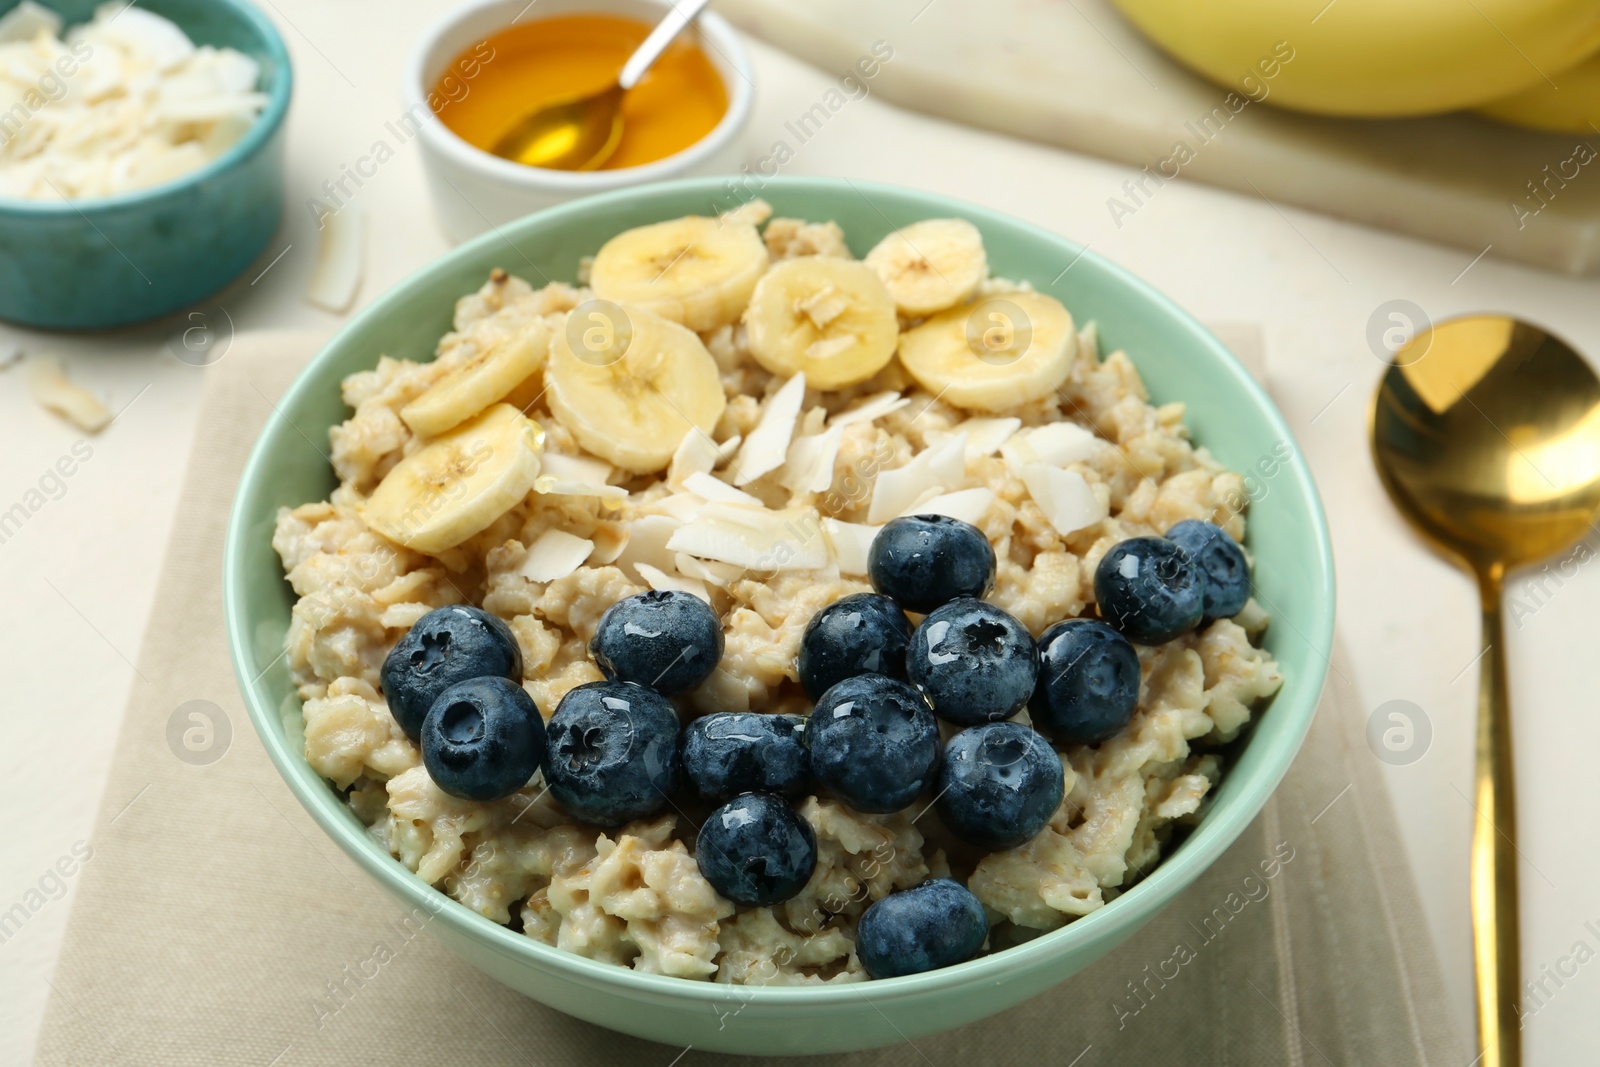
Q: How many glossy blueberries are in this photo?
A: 15